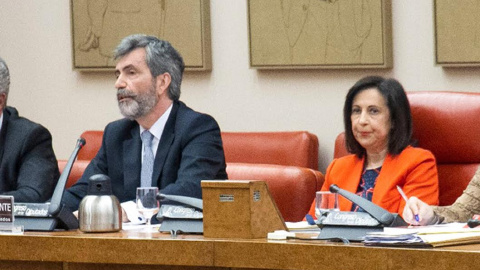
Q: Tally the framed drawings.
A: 3